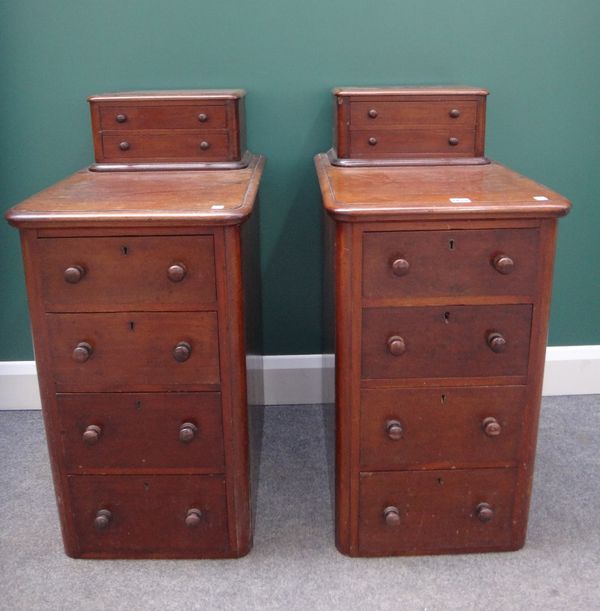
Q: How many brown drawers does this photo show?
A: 12